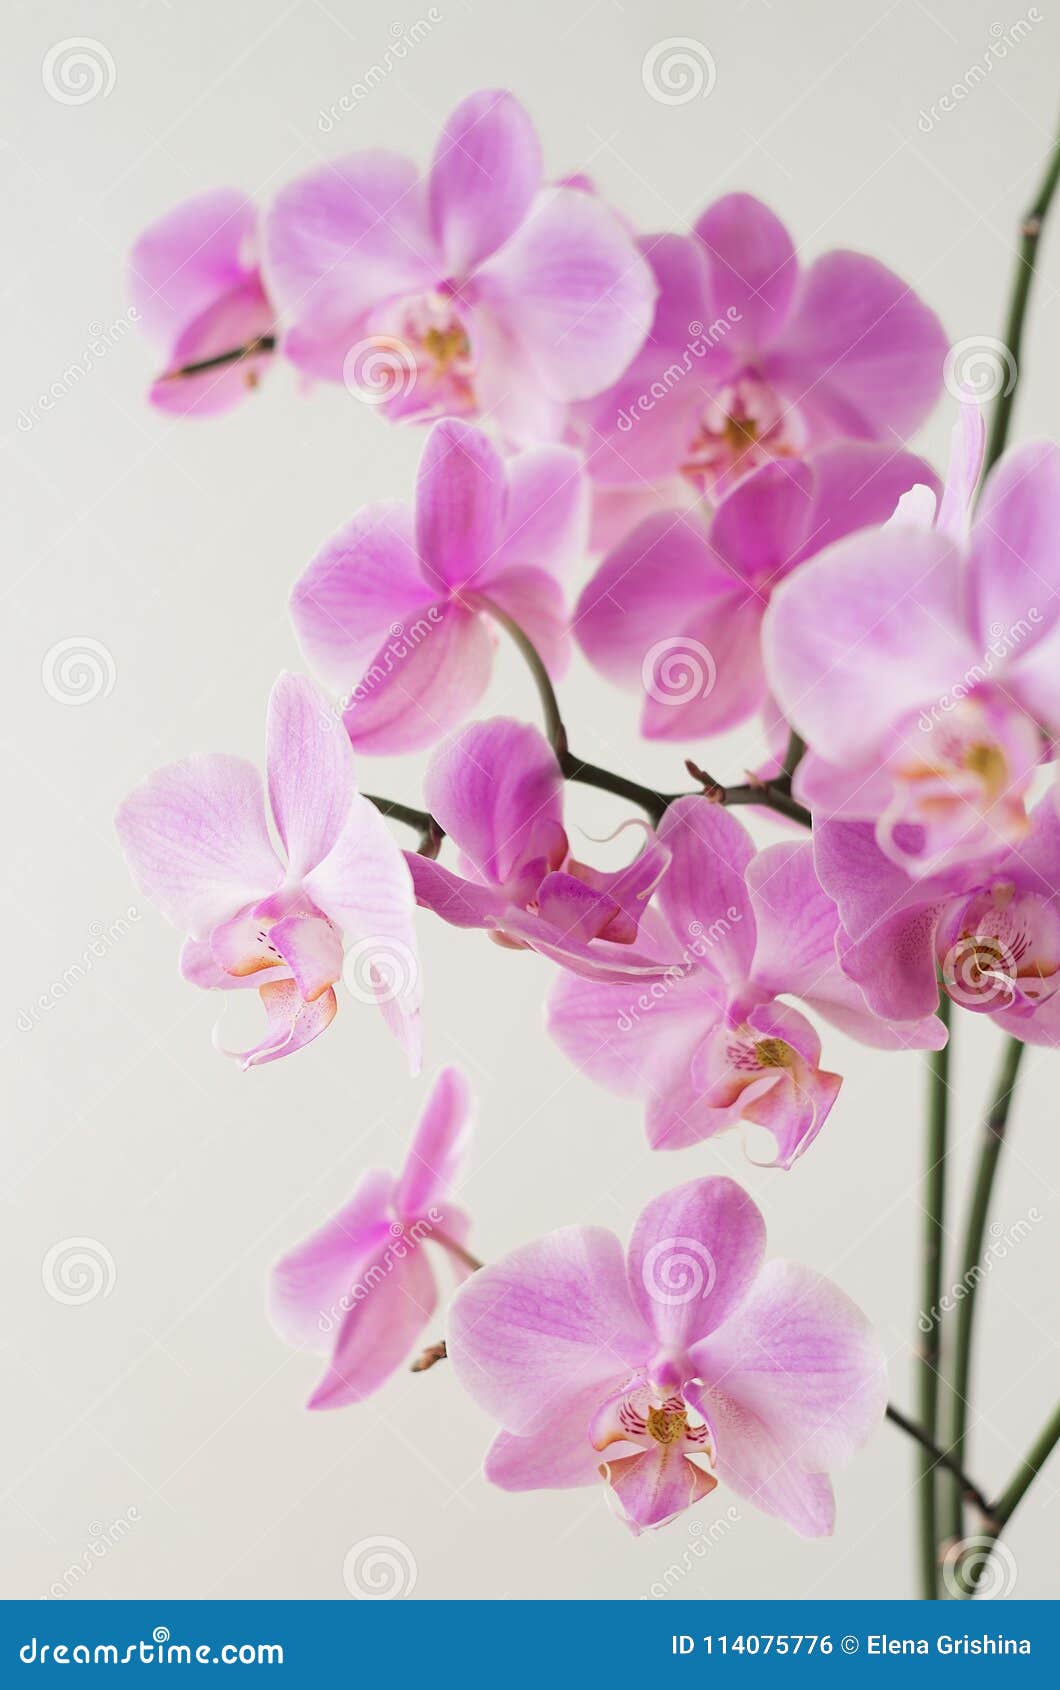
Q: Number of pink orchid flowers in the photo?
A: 12